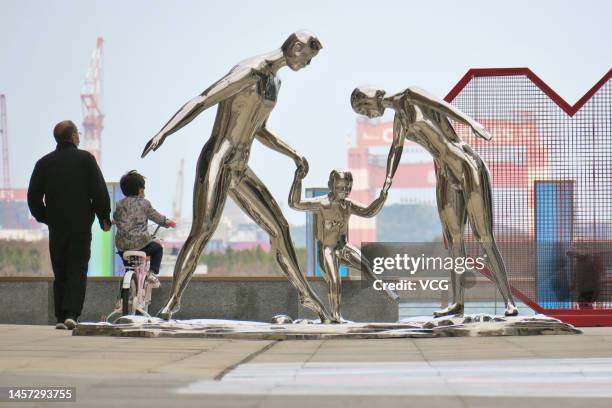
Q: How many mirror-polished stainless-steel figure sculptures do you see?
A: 3